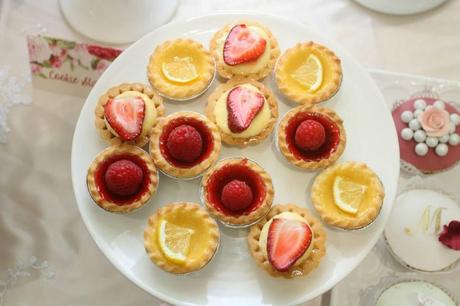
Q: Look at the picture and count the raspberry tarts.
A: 4